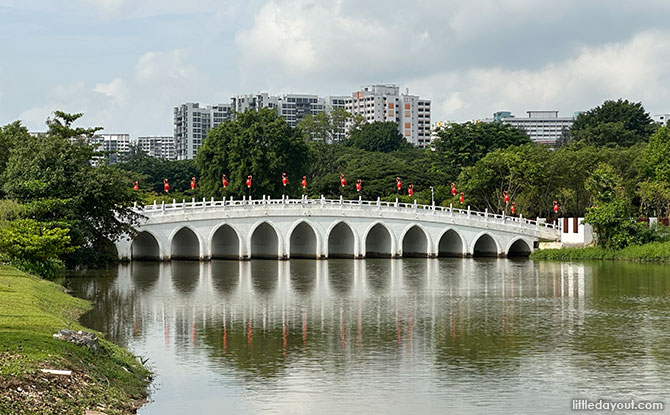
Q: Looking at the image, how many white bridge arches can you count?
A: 11